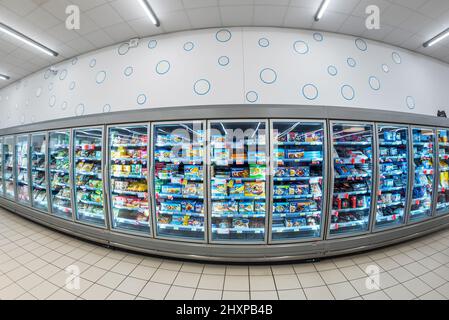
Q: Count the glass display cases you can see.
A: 14